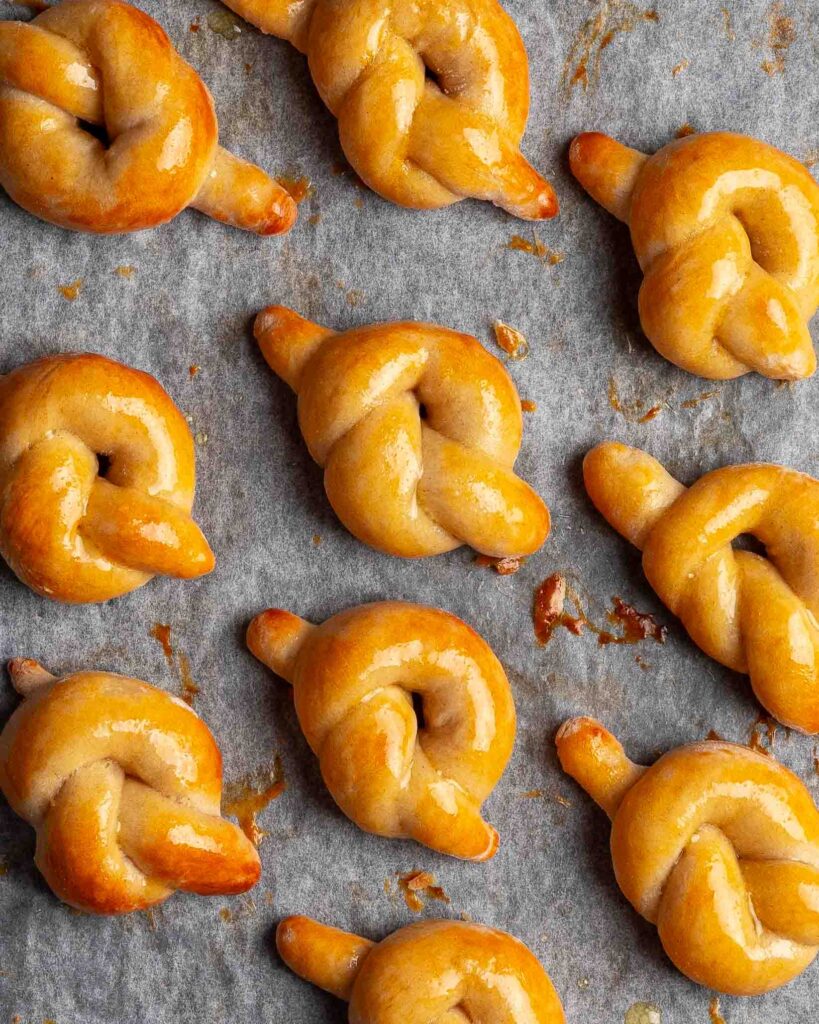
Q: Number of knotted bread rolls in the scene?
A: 10